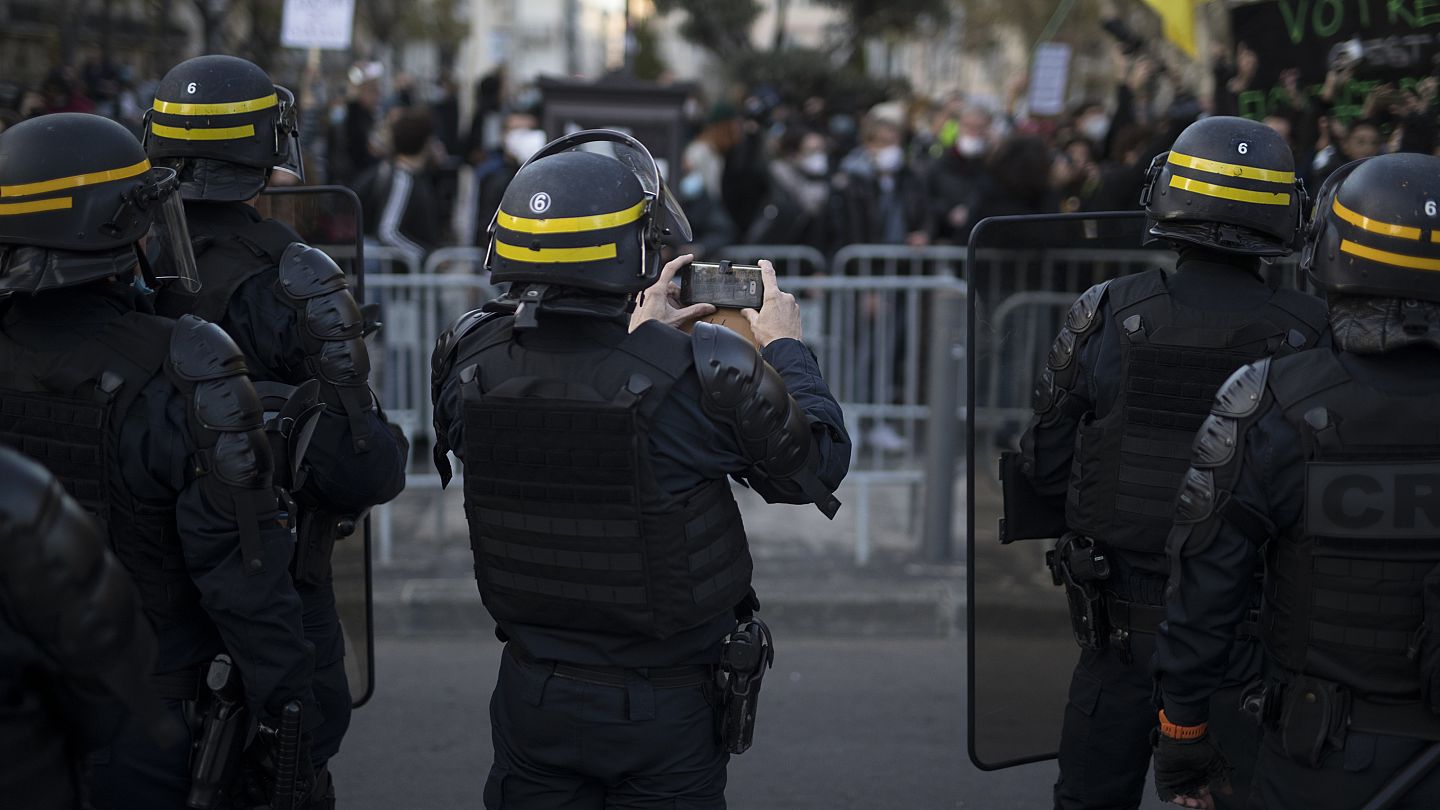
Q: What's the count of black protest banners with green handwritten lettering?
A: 1